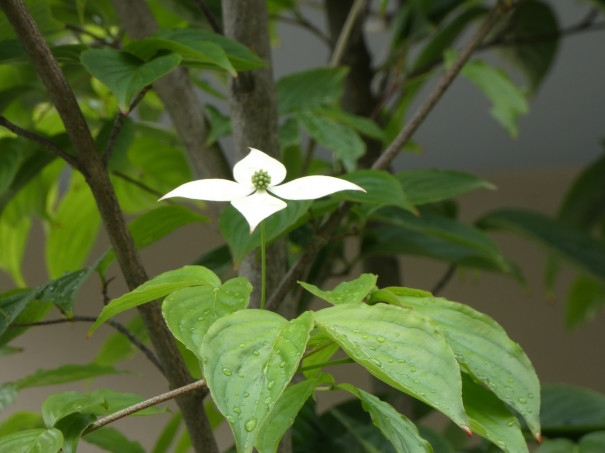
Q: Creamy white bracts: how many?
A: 4